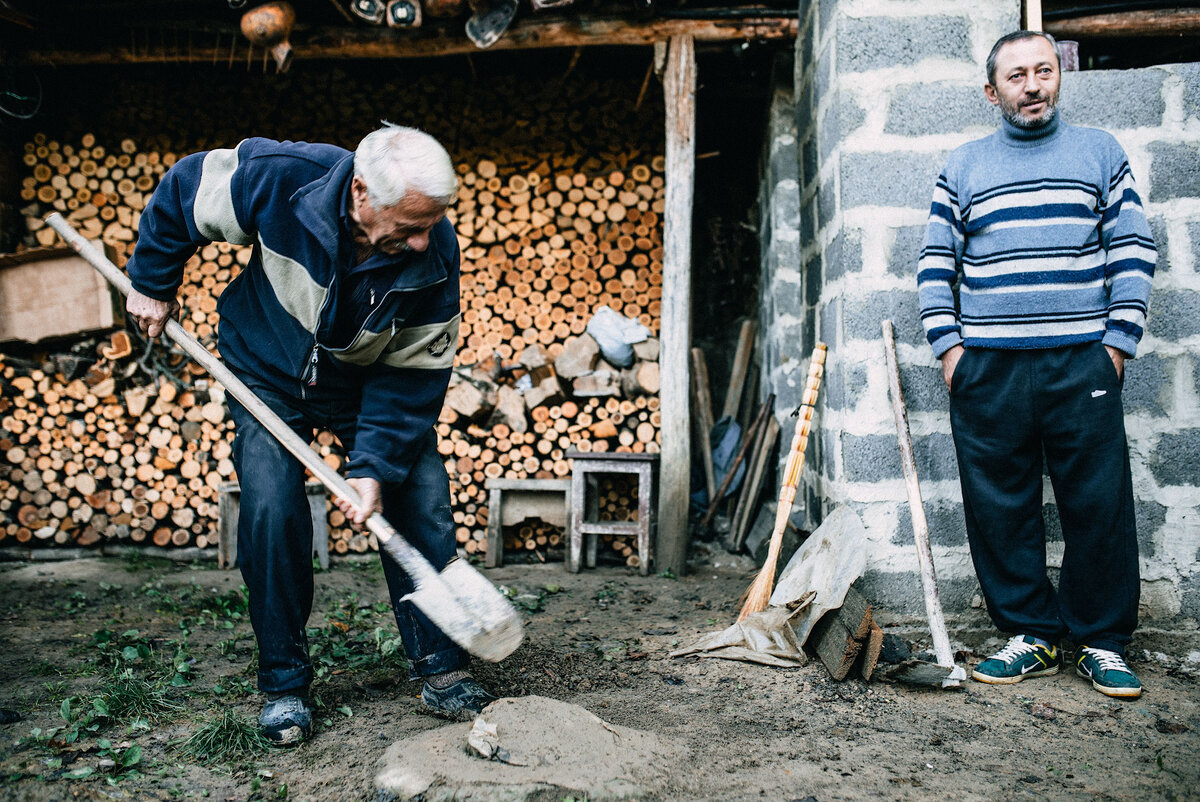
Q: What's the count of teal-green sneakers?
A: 2